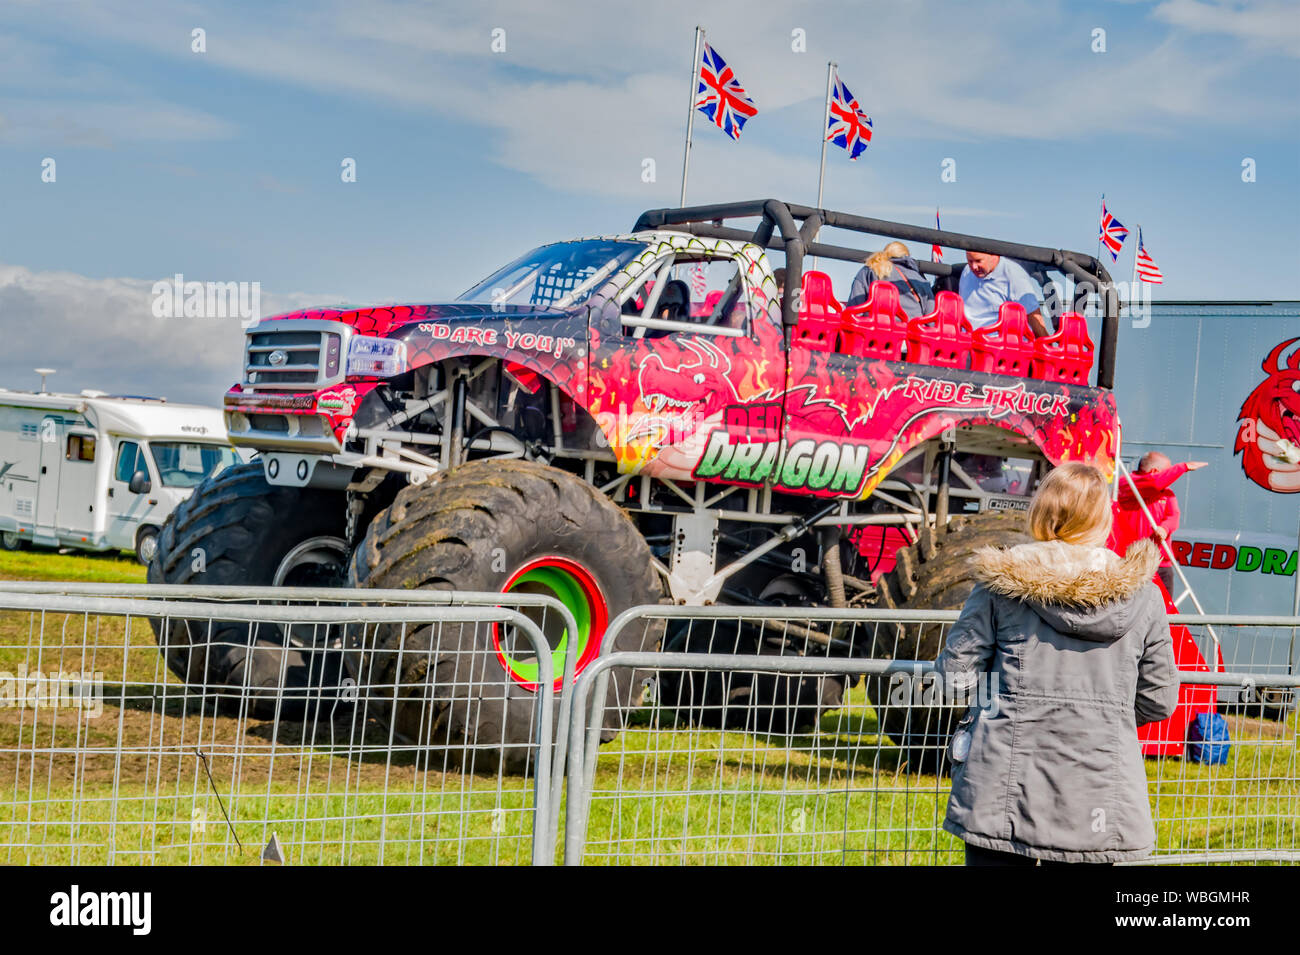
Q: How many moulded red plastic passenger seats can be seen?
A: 5